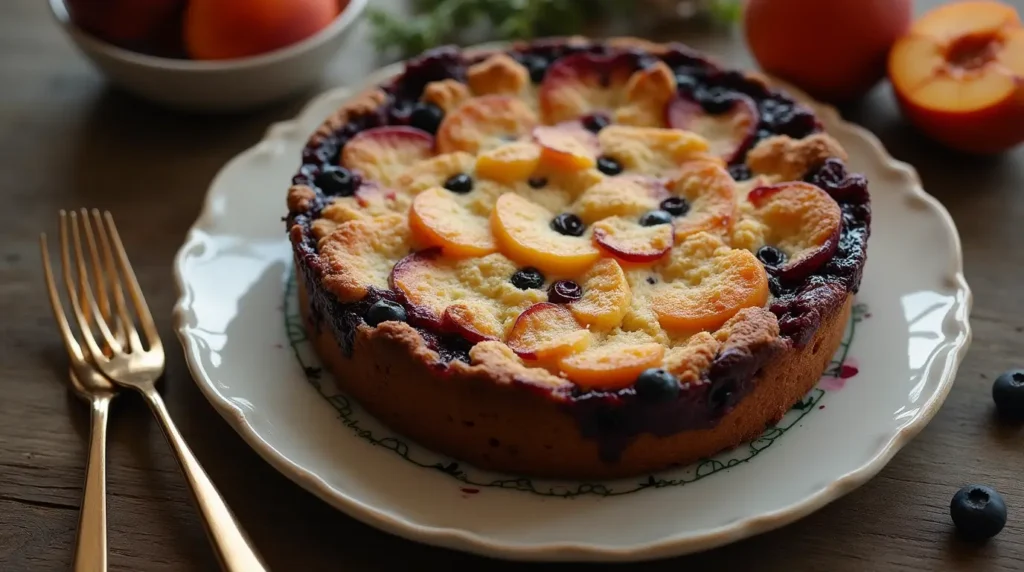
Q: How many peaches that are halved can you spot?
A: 1